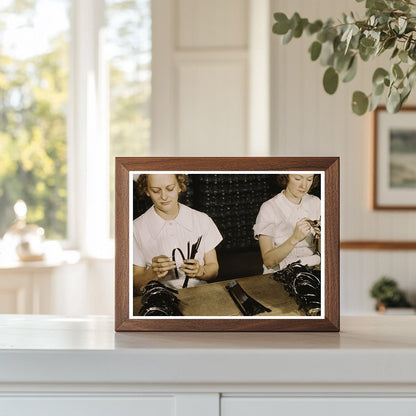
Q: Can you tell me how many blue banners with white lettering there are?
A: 0